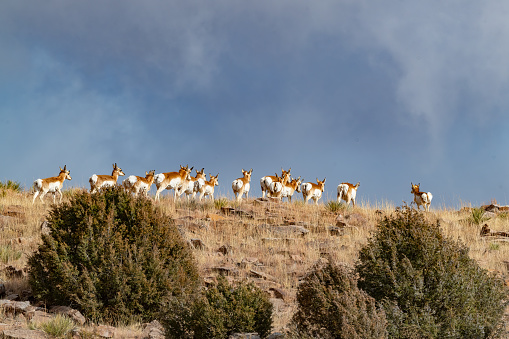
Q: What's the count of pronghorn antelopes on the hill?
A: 13